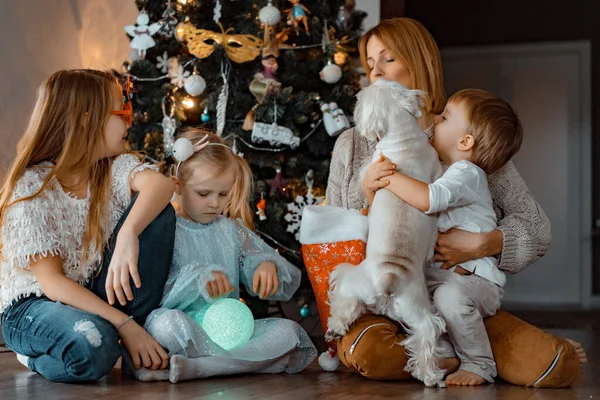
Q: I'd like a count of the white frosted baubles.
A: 3